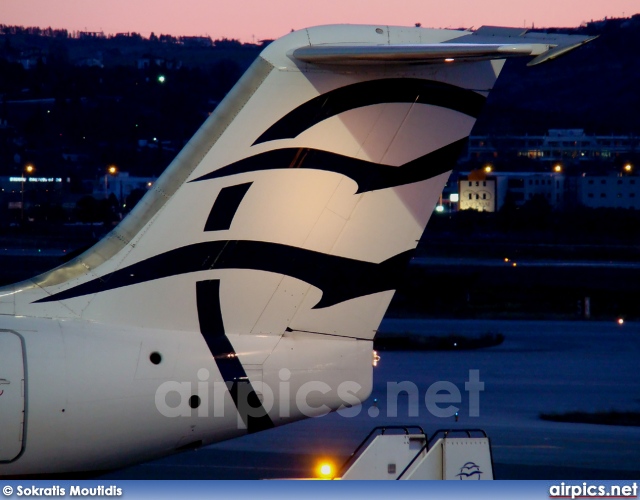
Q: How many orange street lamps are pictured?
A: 5